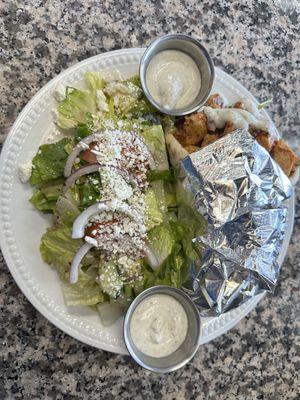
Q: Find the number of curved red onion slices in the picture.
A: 4